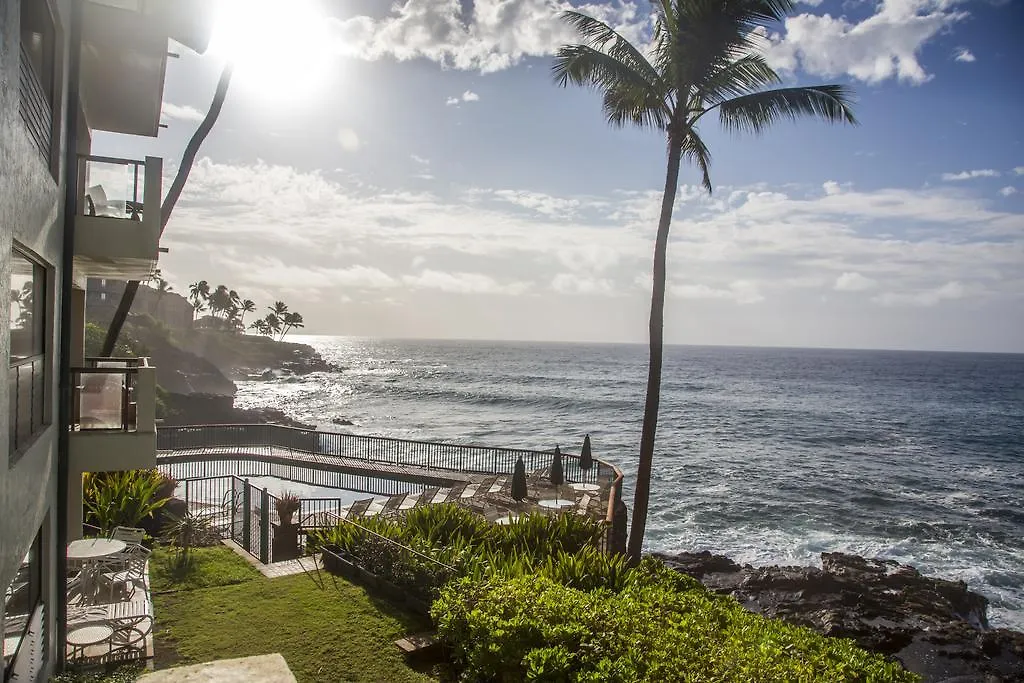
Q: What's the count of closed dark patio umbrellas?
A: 3